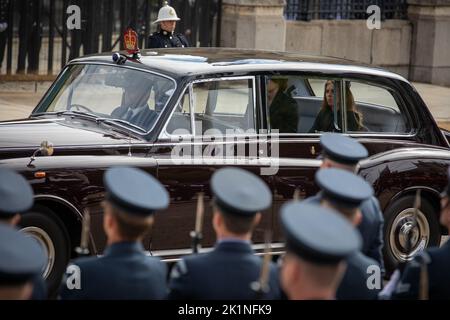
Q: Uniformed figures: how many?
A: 9